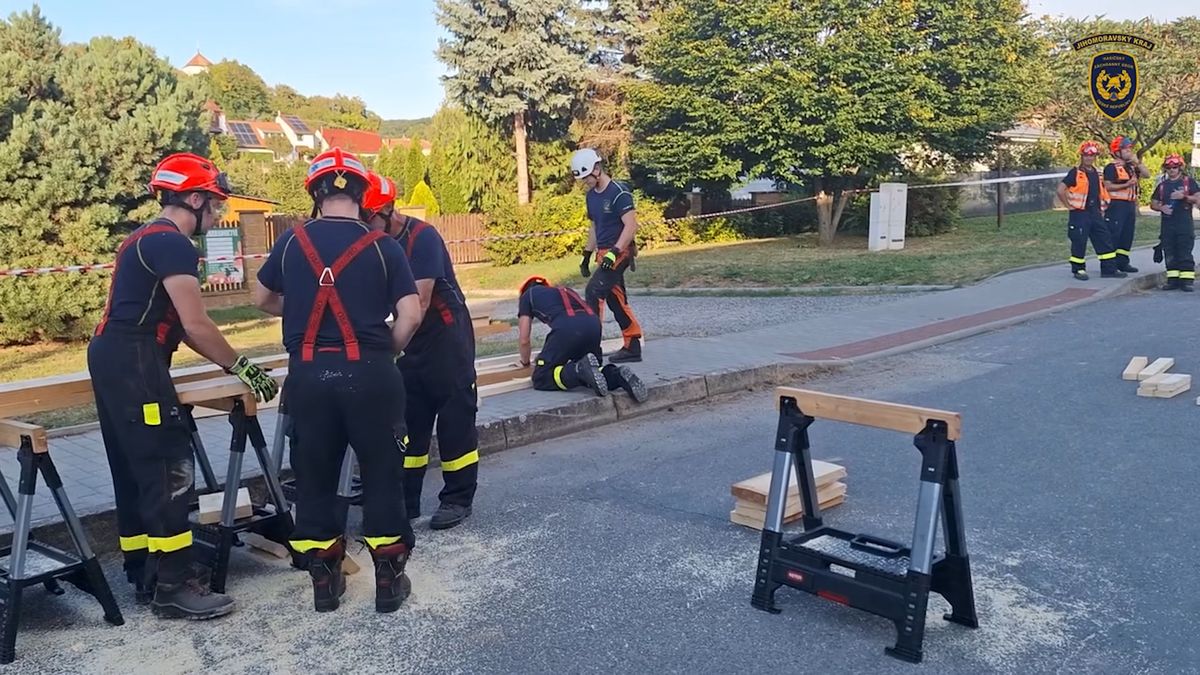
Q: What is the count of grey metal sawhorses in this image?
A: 4